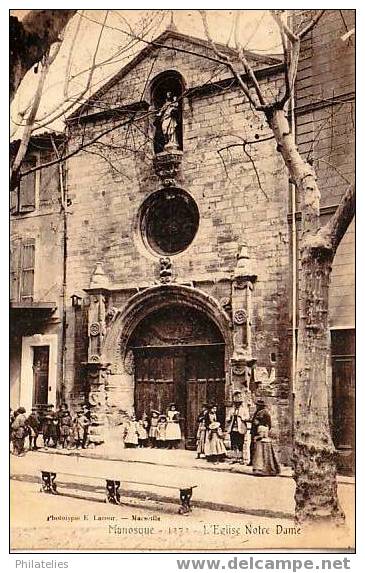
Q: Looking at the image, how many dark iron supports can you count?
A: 3